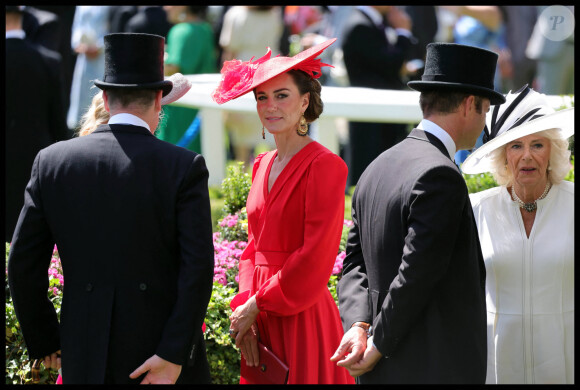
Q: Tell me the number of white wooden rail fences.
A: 1